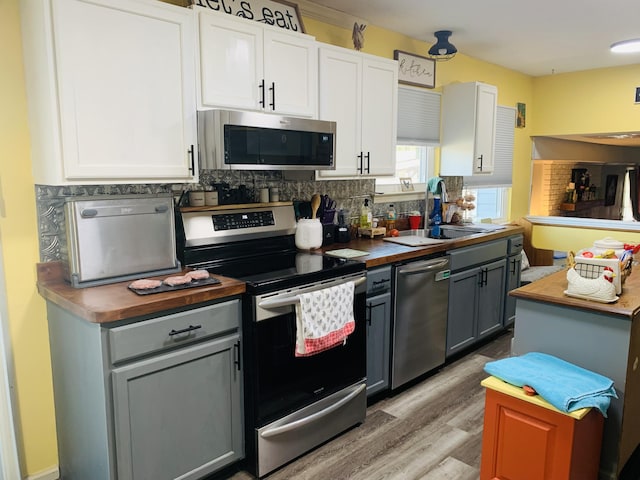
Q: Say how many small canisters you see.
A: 4